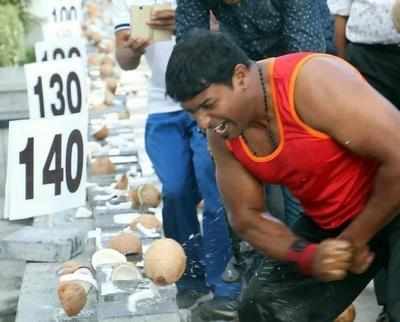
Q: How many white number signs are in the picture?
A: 5